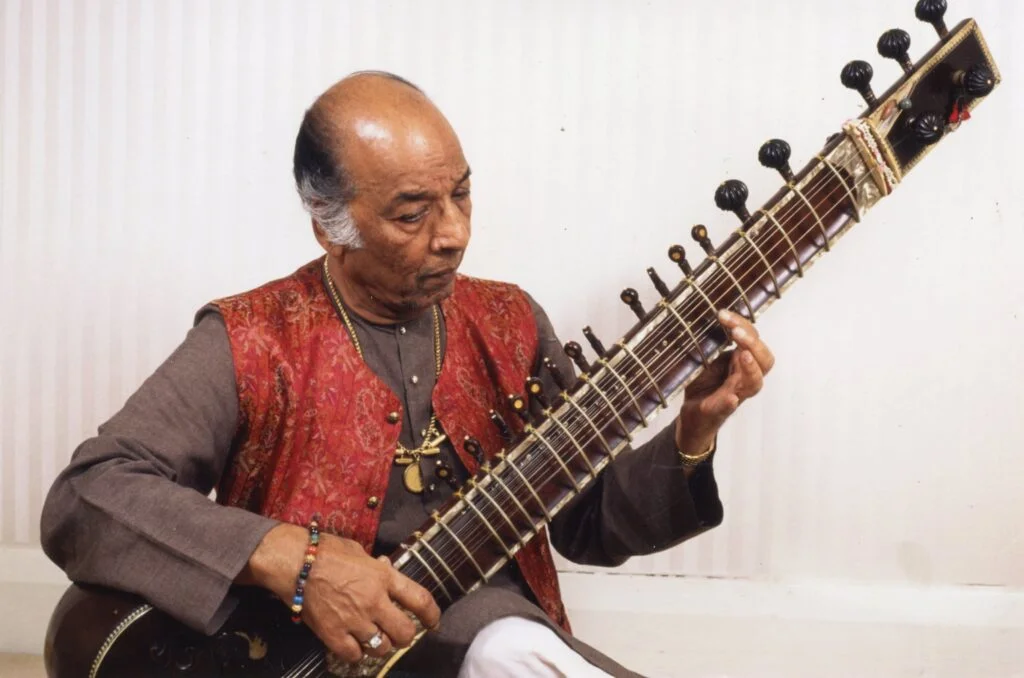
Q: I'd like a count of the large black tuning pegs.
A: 7